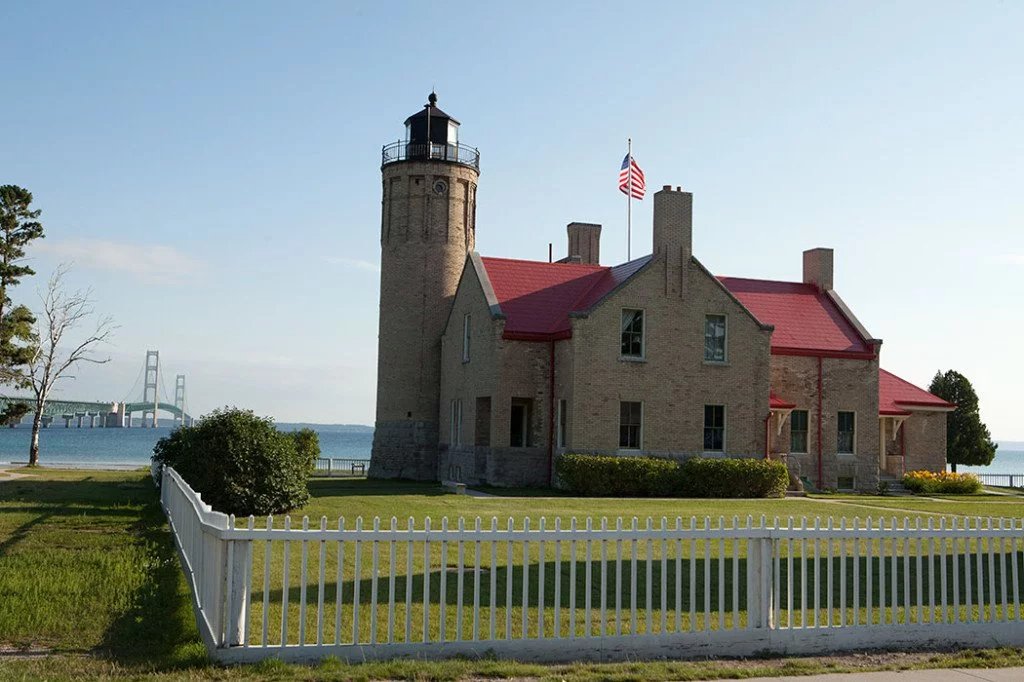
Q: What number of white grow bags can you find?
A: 0